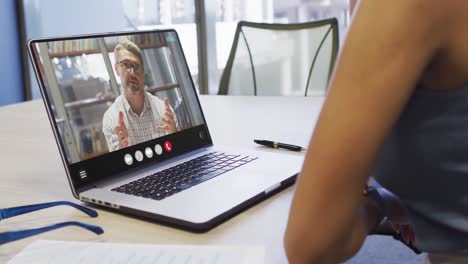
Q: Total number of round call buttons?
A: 5